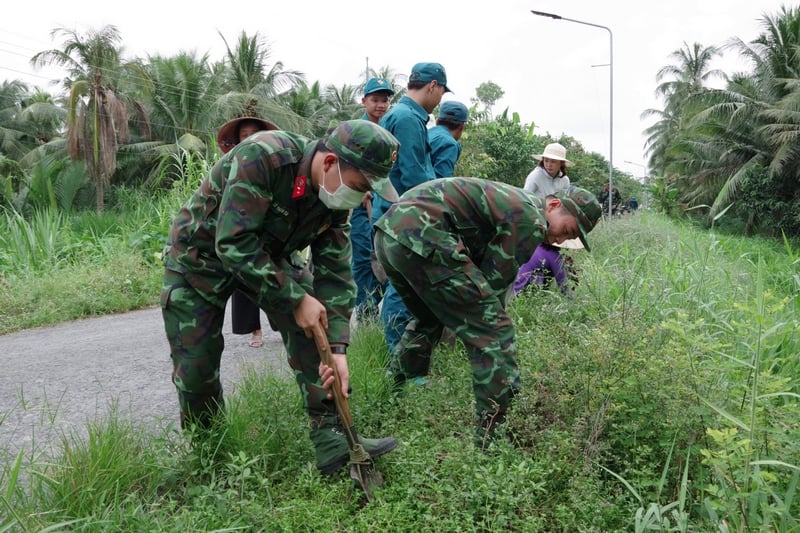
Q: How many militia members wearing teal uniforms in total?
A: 3